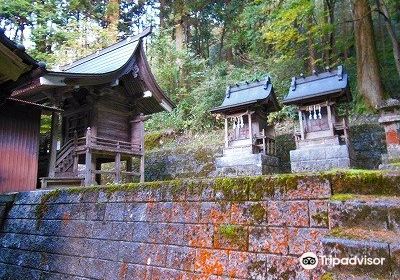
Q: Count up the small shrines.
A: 2